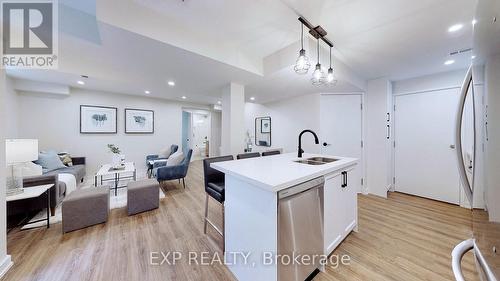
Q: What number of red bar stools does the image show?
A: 0